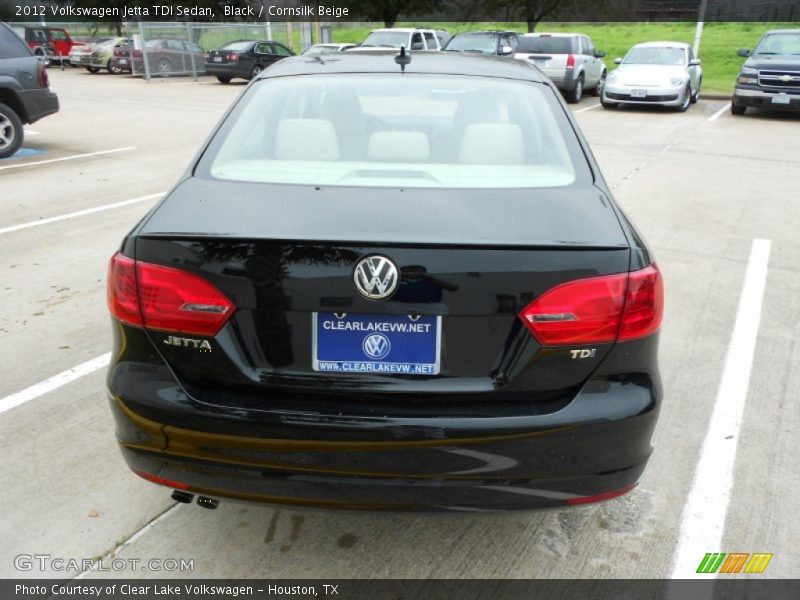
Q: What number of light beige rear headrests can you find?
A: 3